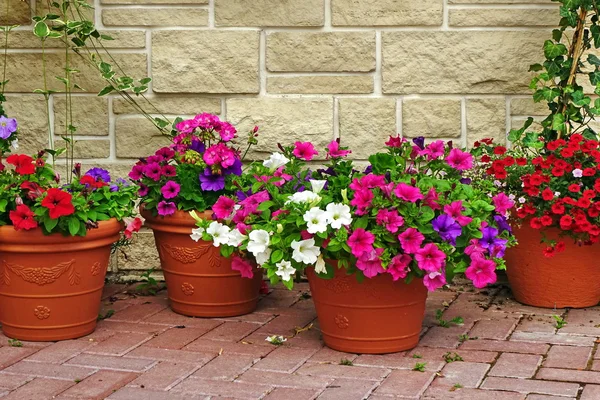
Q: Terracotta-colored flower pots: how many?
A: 4